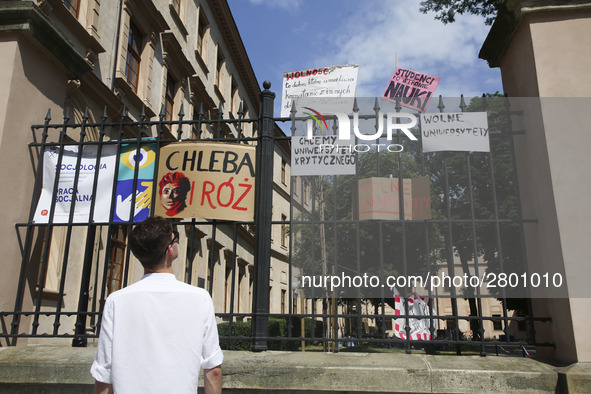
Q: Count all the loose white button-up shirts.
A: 1